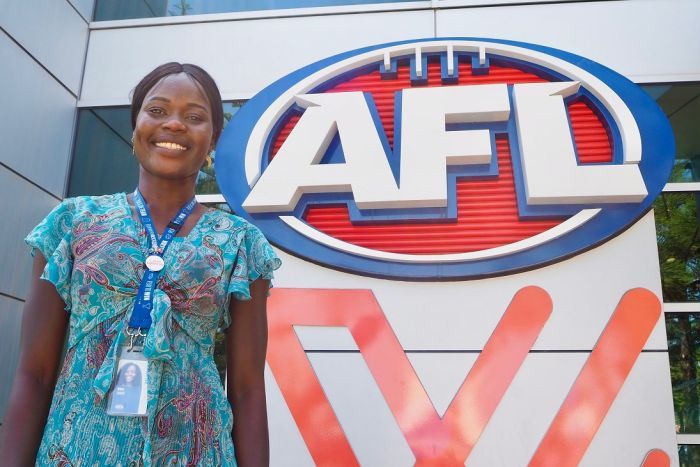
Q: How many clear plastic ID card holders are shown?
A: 1